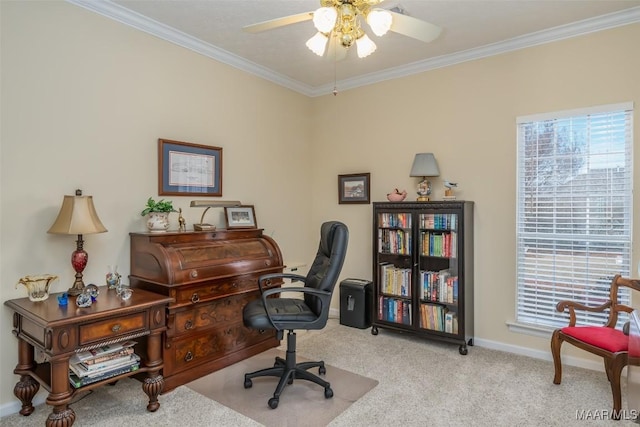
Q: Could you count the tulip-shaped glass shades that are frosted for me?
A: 4